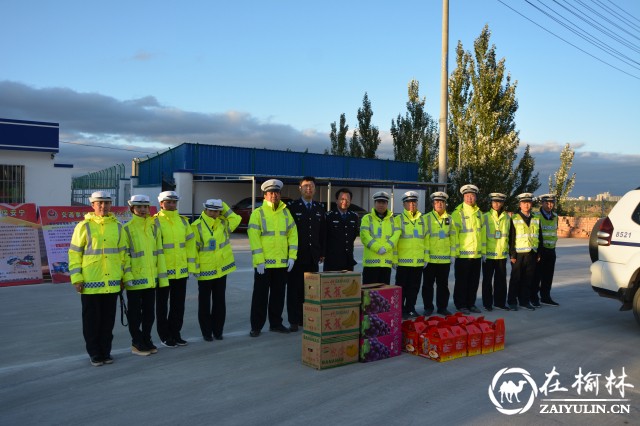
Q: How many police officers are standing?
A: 14